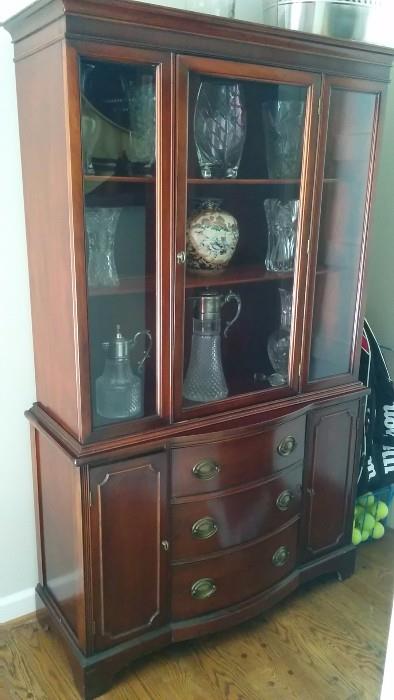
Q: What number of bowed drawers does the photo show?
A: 3